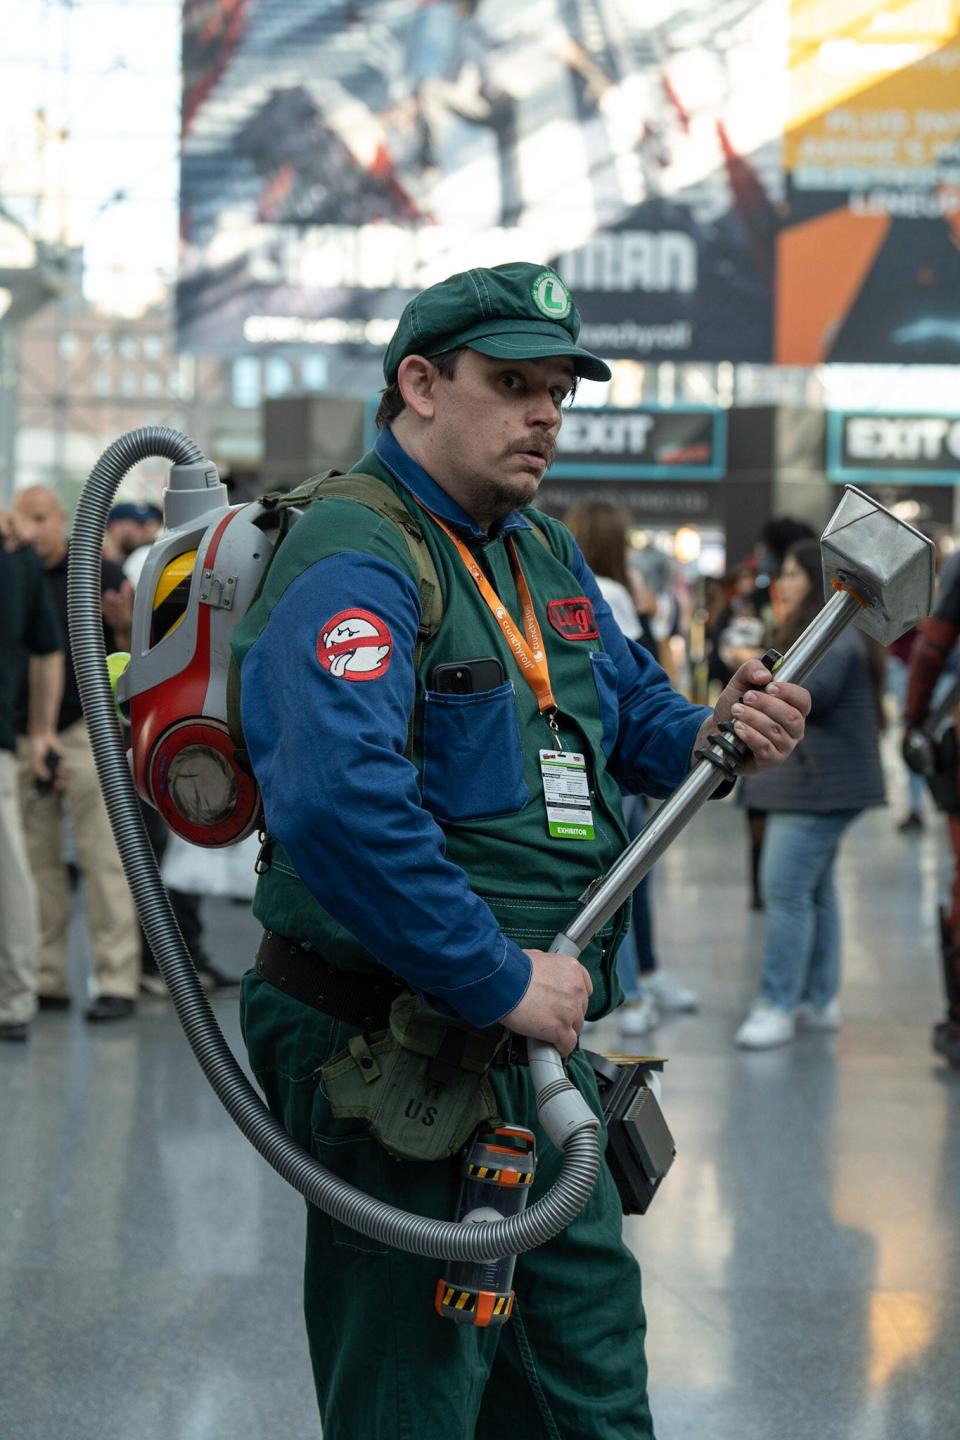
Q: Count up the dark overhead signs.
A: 2